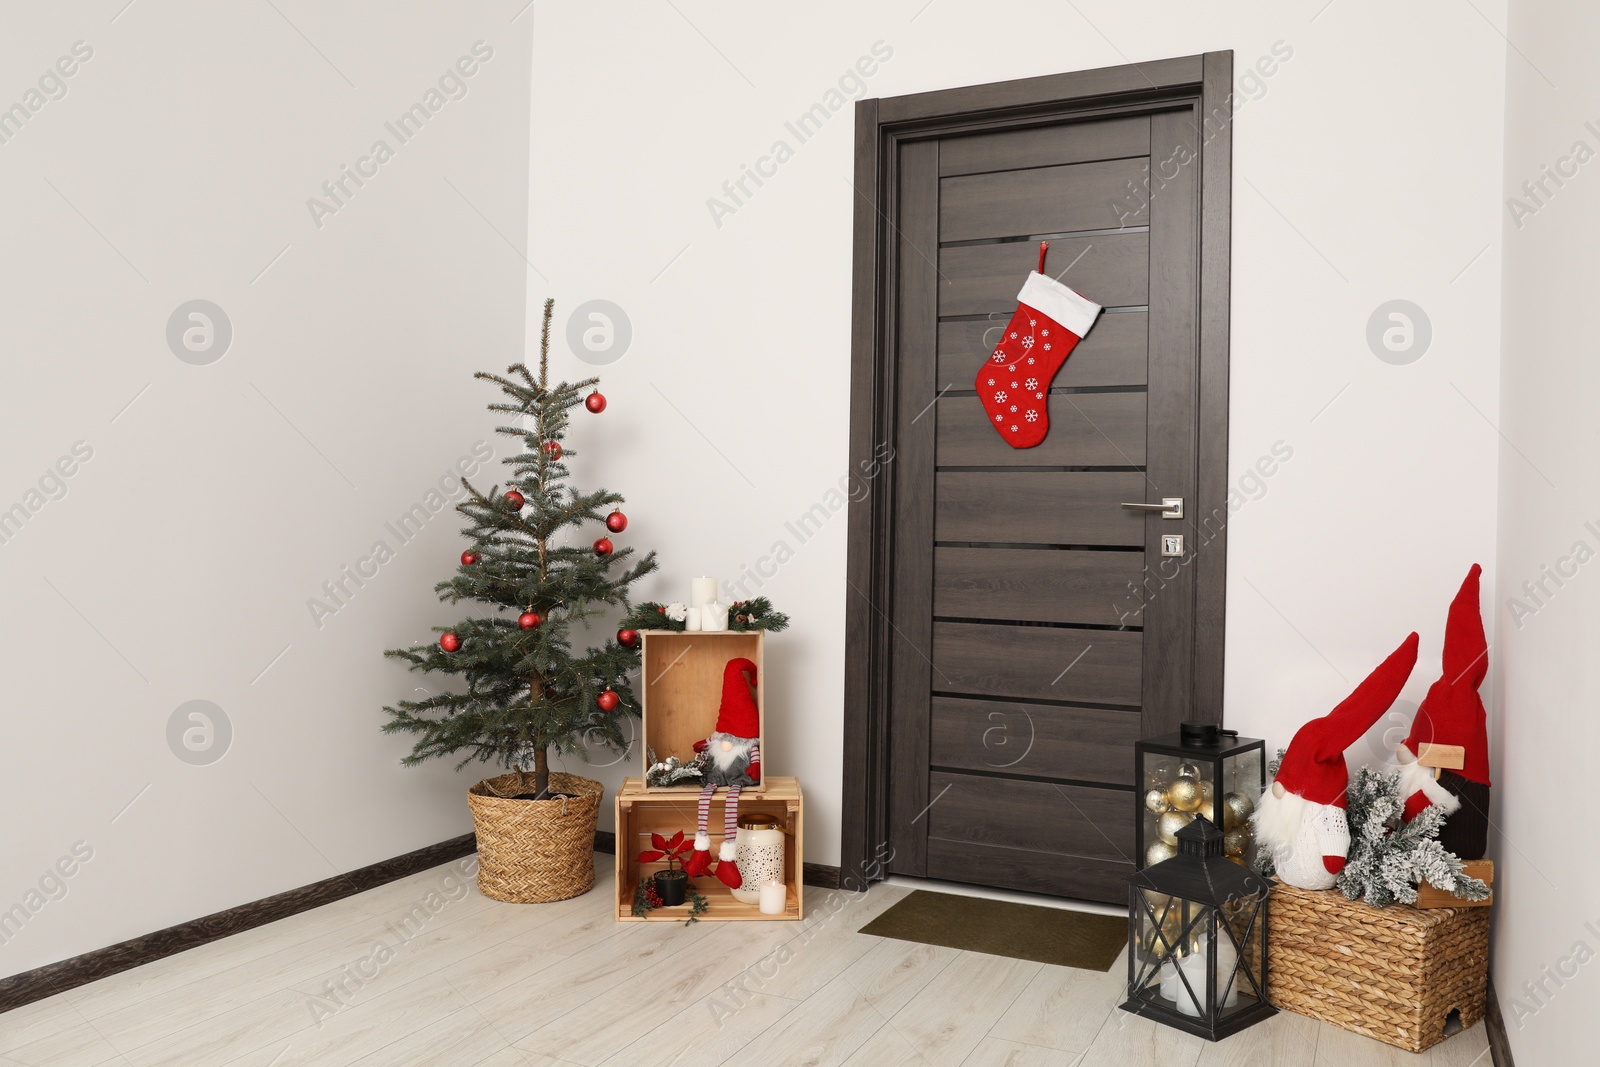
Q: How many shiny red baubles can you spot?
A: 10